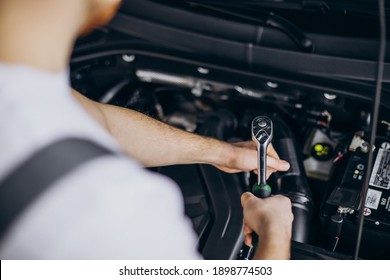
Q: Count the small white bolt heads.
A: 4